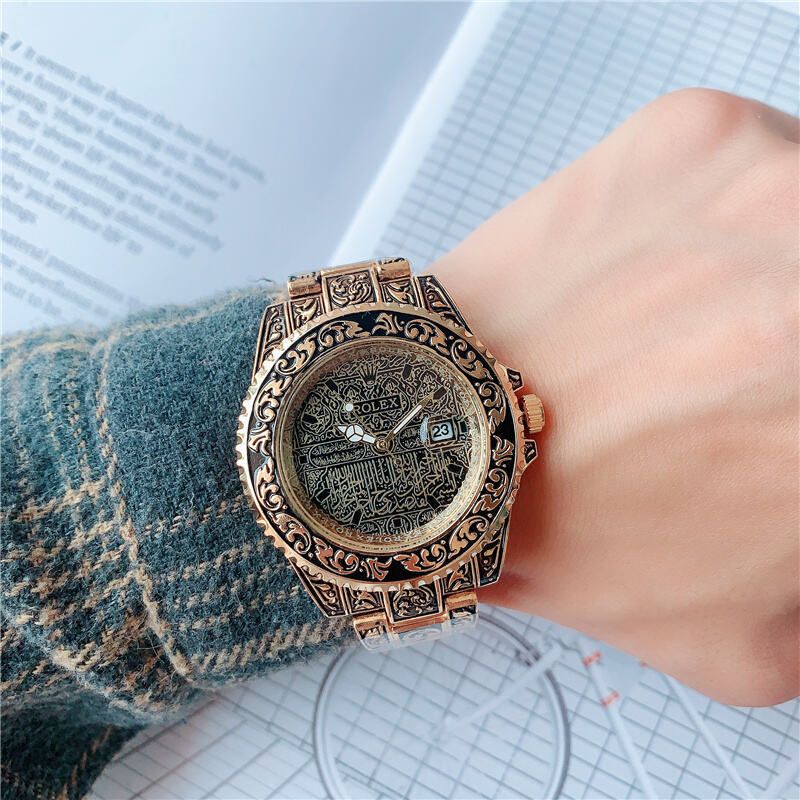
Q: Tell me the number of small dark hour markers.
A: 11